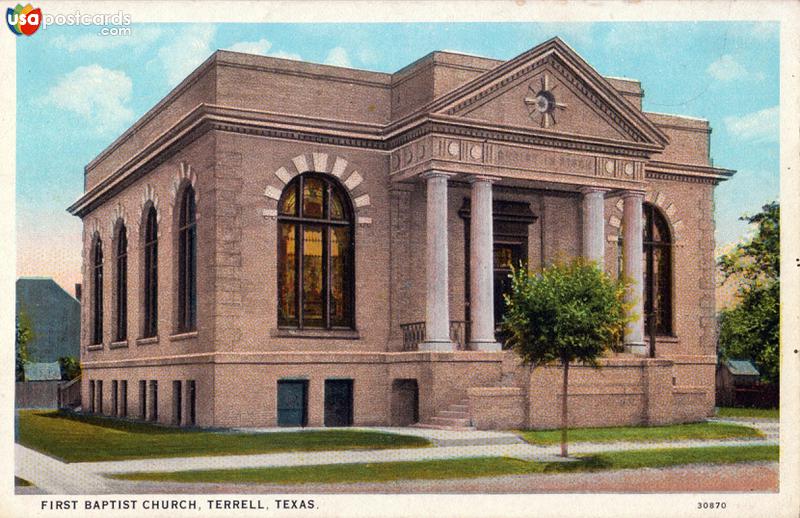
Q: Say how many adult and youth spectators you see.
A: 0